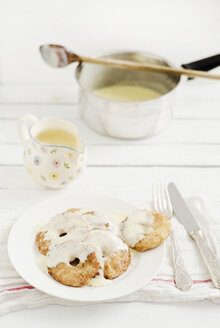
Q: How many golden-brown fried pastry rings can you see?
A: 5